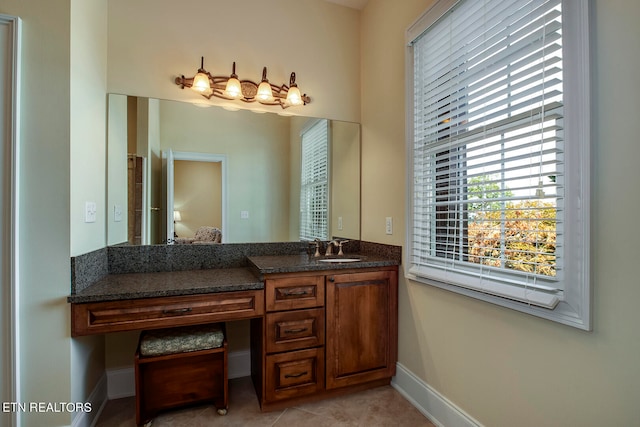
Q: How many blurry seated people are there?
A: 0